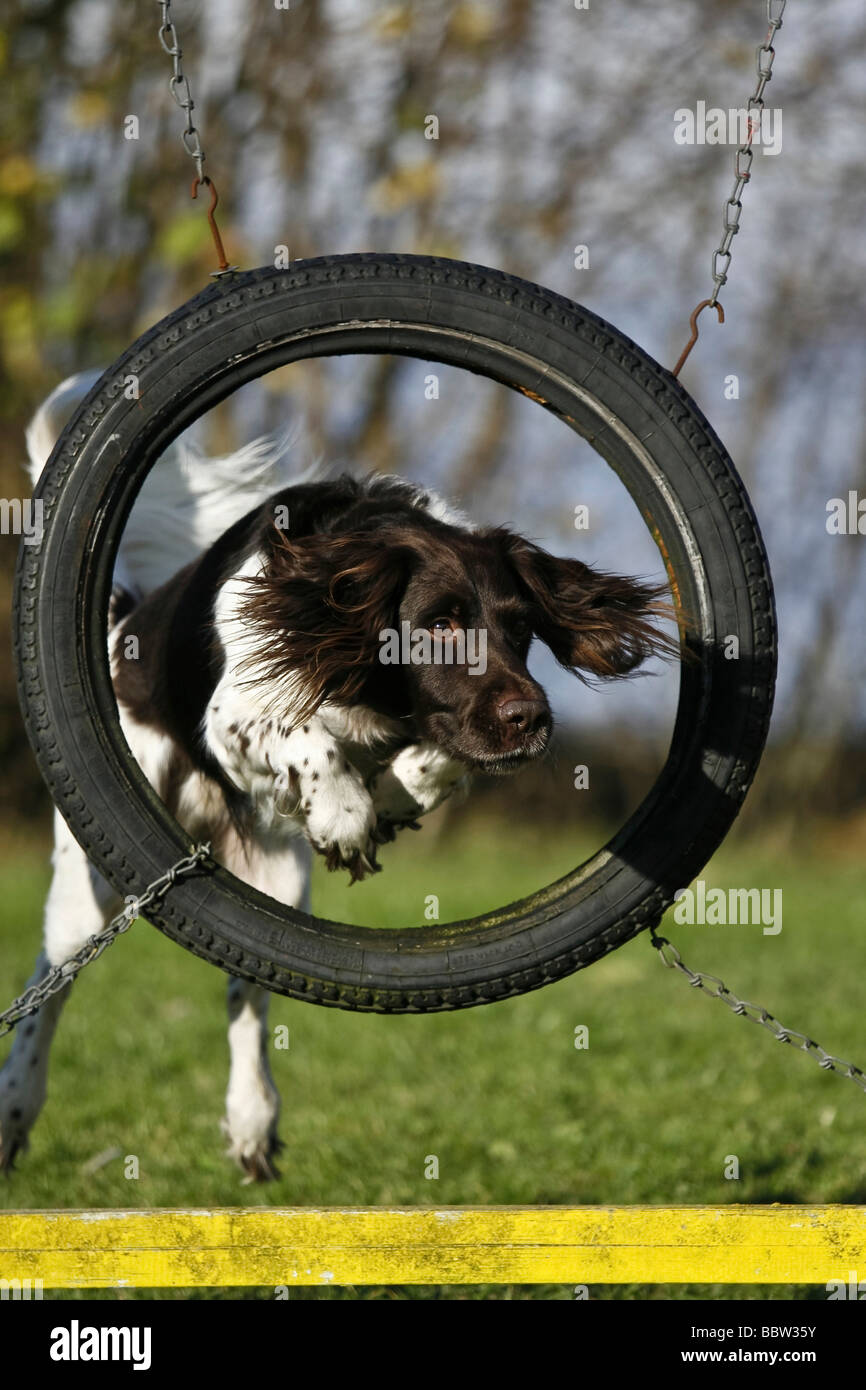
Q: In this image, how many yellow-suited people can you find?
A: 0